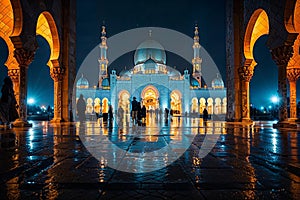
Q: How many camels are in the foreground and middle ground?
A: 0